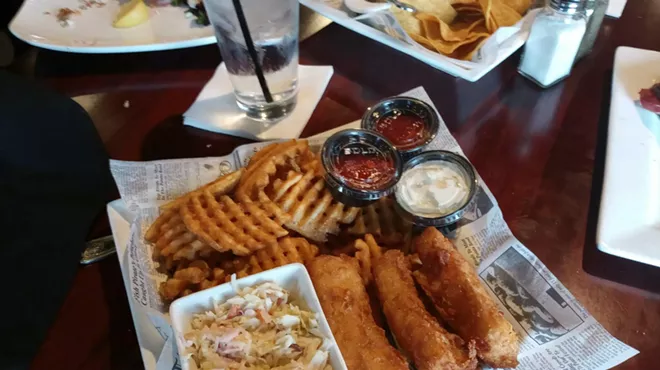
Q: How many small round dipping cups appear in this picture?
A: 3